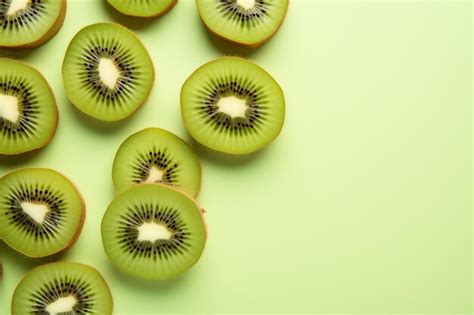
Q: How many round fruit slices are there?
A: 10